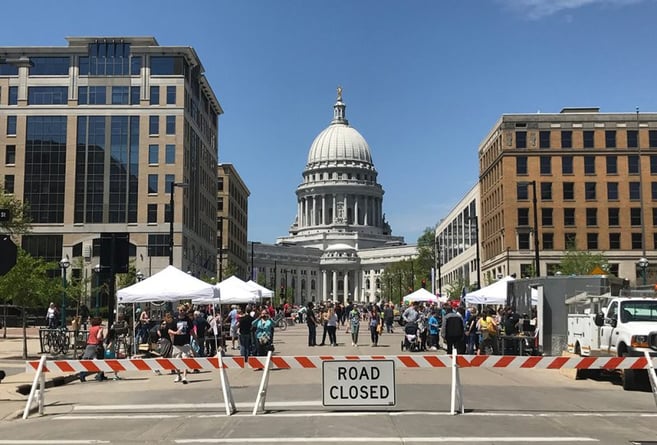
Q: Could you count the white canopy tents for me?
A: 5